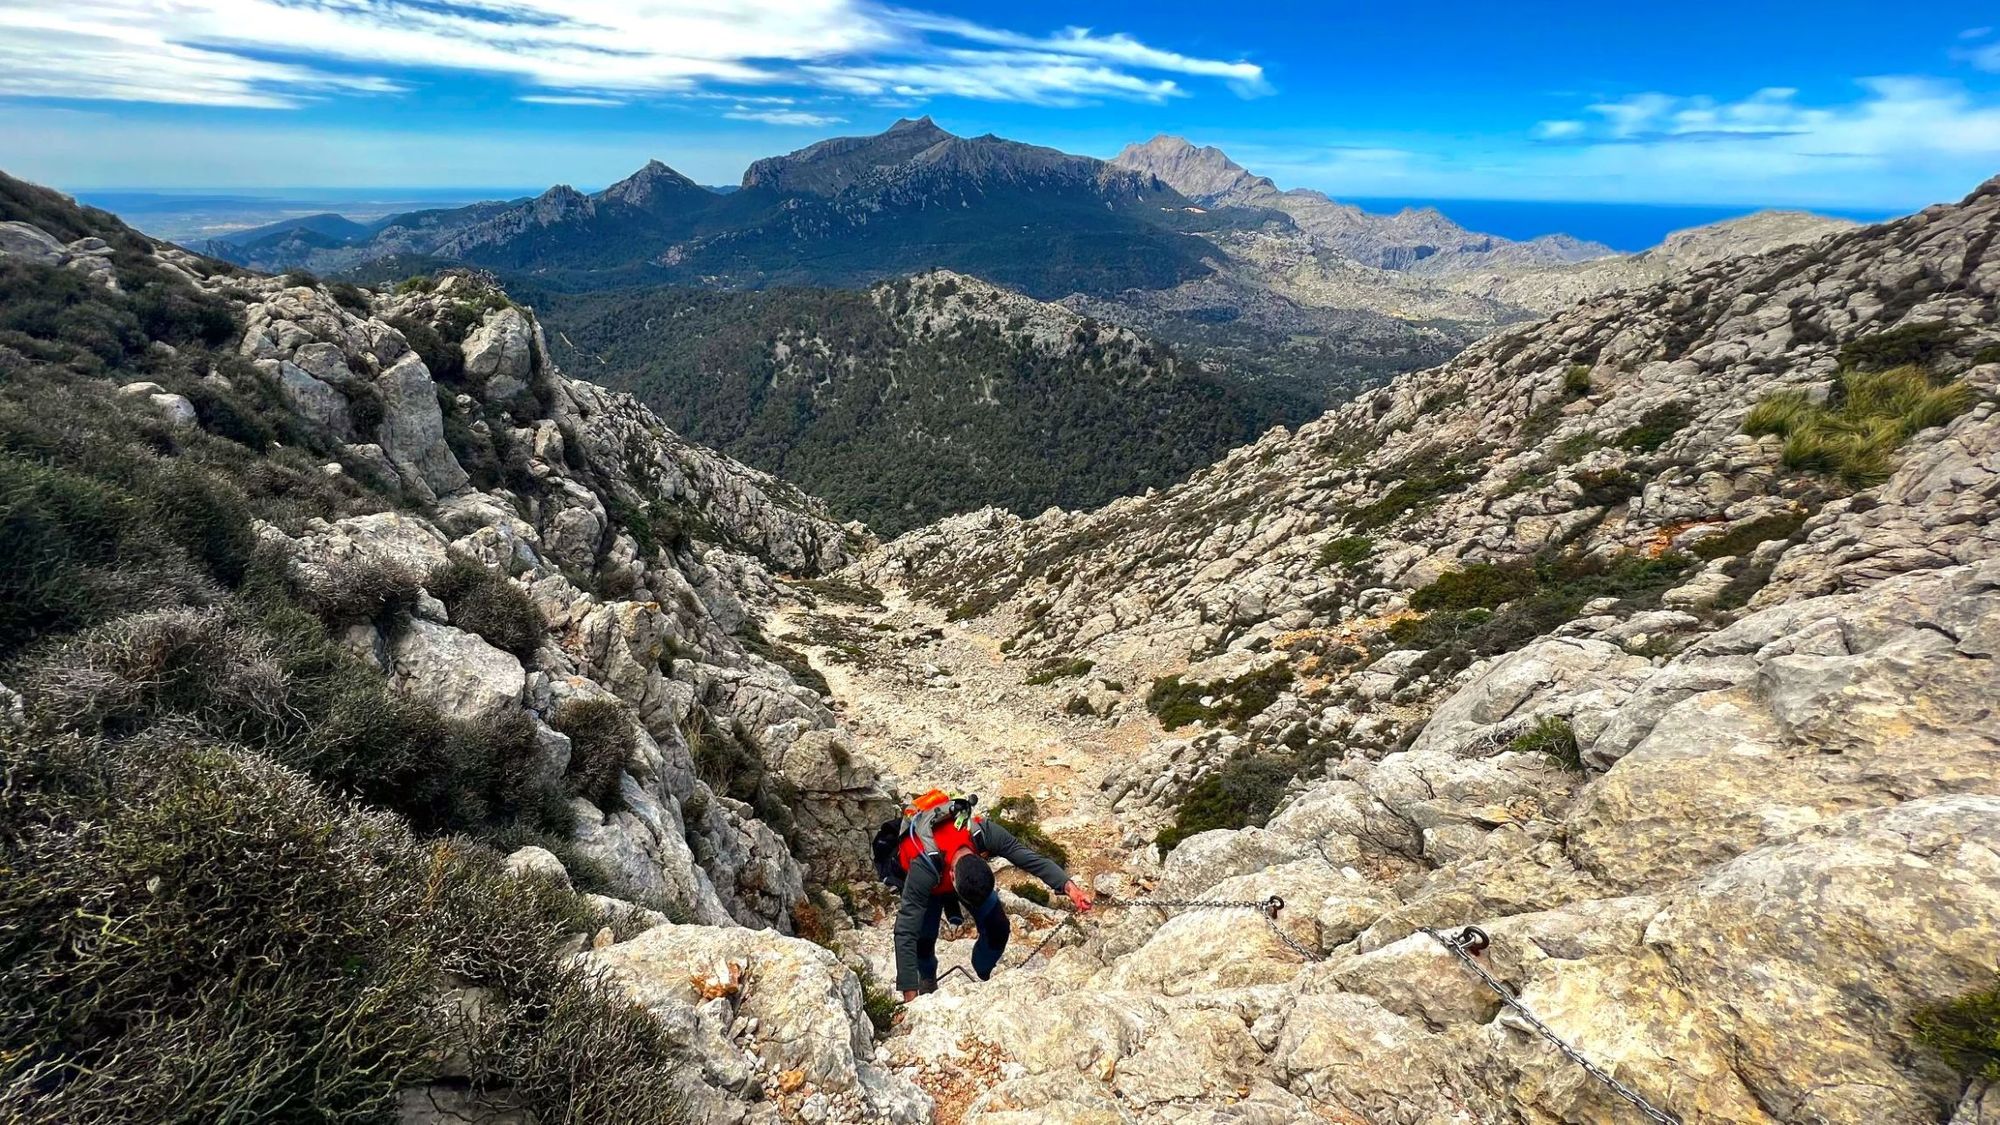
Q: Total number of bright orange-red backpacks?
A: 1